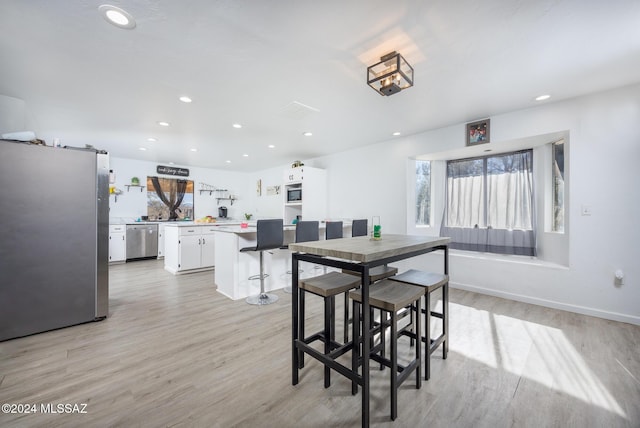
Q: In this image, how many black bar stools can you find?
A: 4